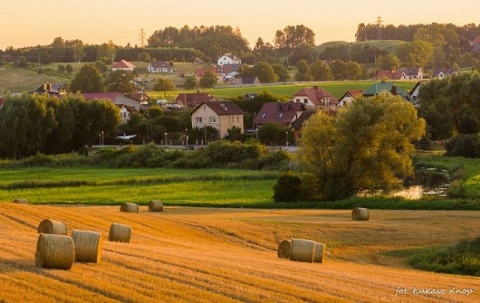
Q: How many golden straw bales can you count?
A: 11